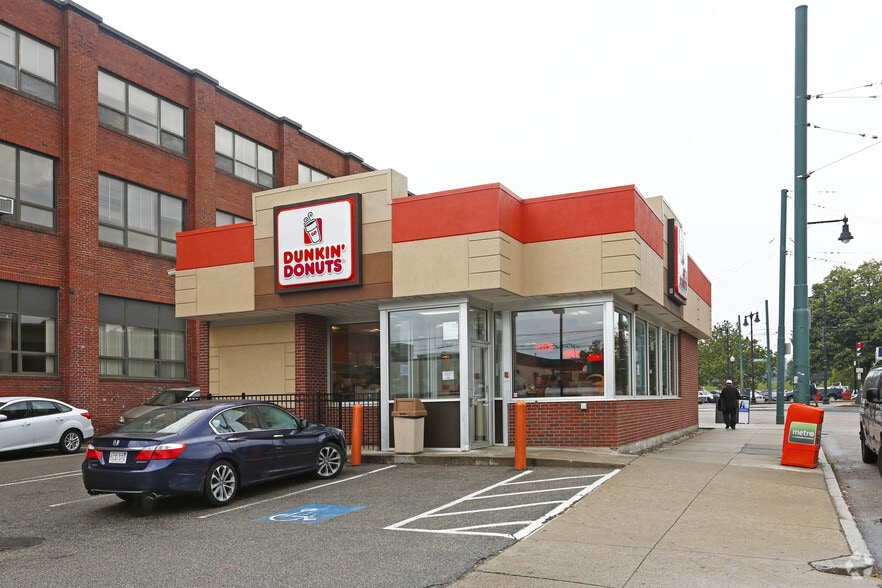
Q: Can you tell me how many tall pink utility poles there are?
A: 0